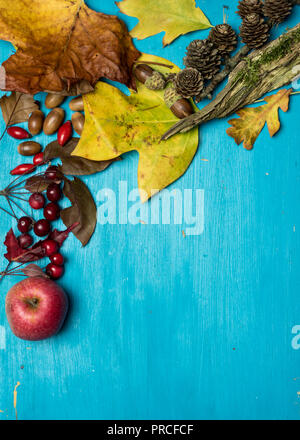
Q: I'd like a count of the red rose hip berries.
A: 4